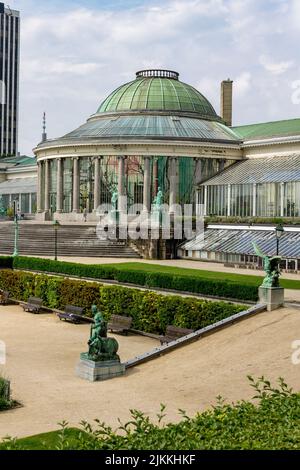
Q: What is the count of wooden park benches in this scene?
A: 5